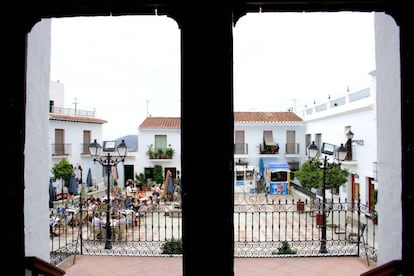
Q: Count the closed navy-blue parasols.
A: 4